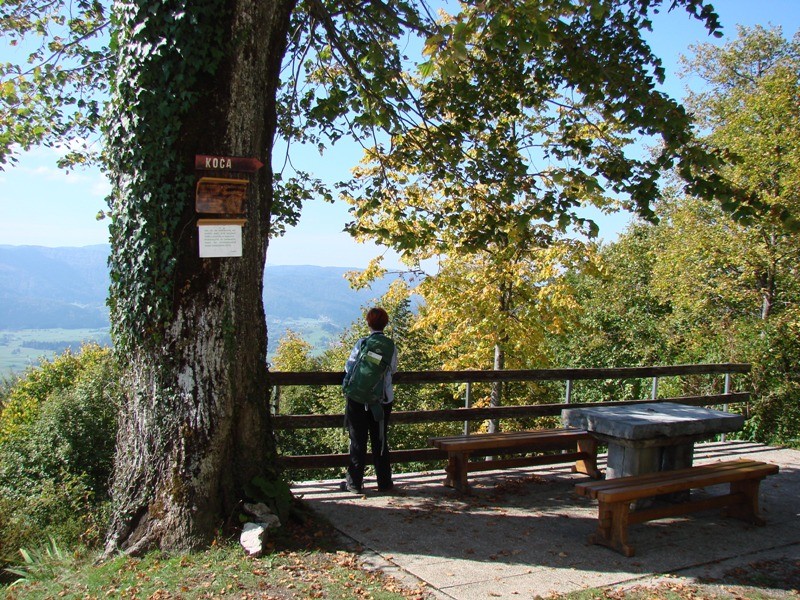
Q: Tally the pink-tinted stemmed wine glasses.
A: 0